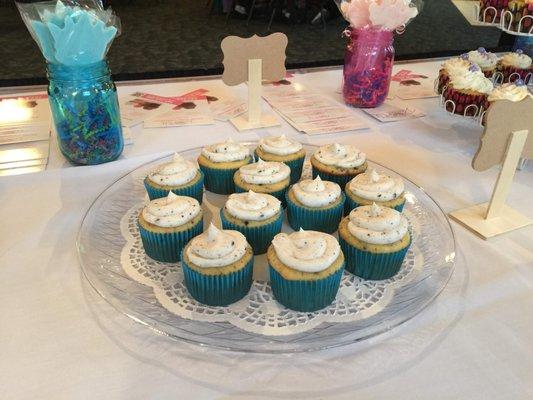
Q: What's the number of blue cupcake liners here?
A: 12